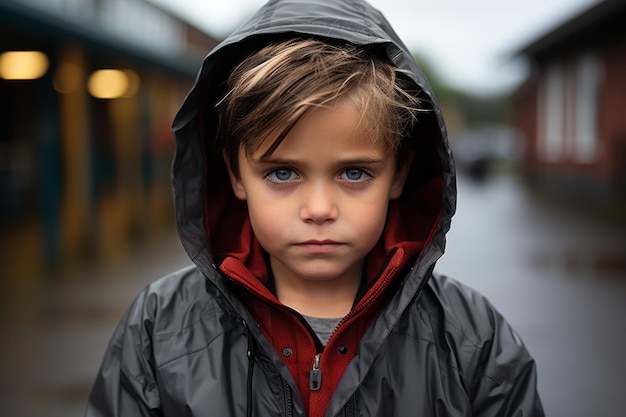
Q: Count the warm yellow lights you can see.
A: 2